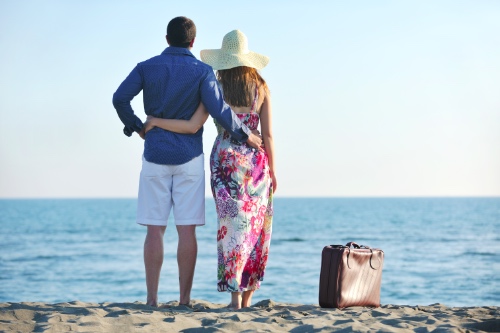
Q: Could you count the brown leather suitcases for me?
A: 1